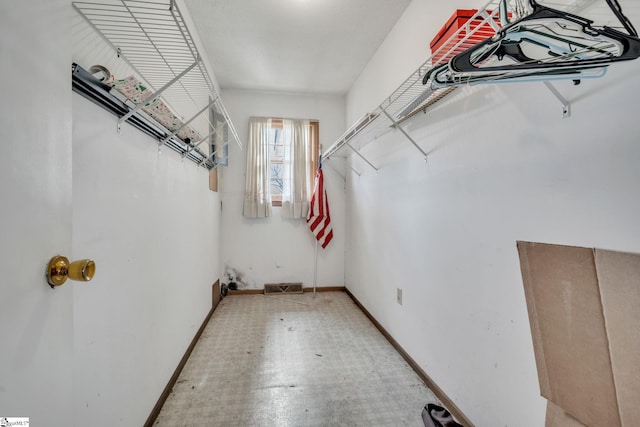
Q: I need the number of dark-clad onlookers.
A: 0